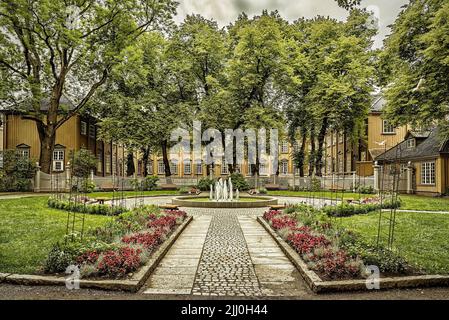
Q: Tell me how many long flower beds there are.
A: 2